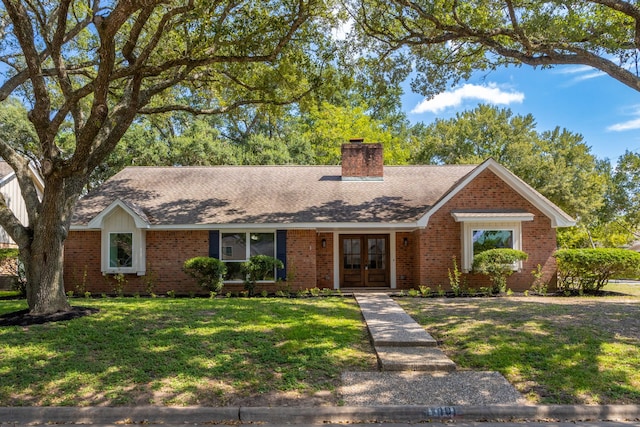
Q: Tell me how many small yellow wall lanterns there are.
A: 0